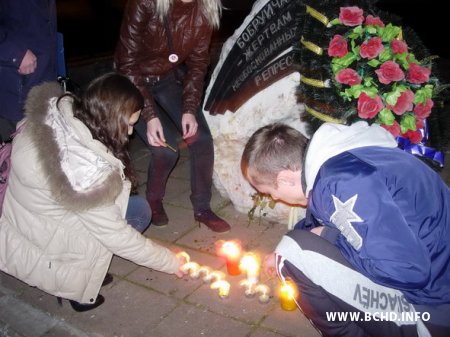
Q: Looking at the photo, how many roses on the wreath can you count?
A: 13